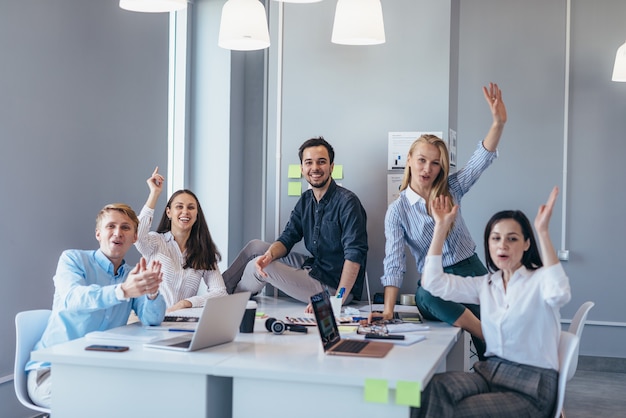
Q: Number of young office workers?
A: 5